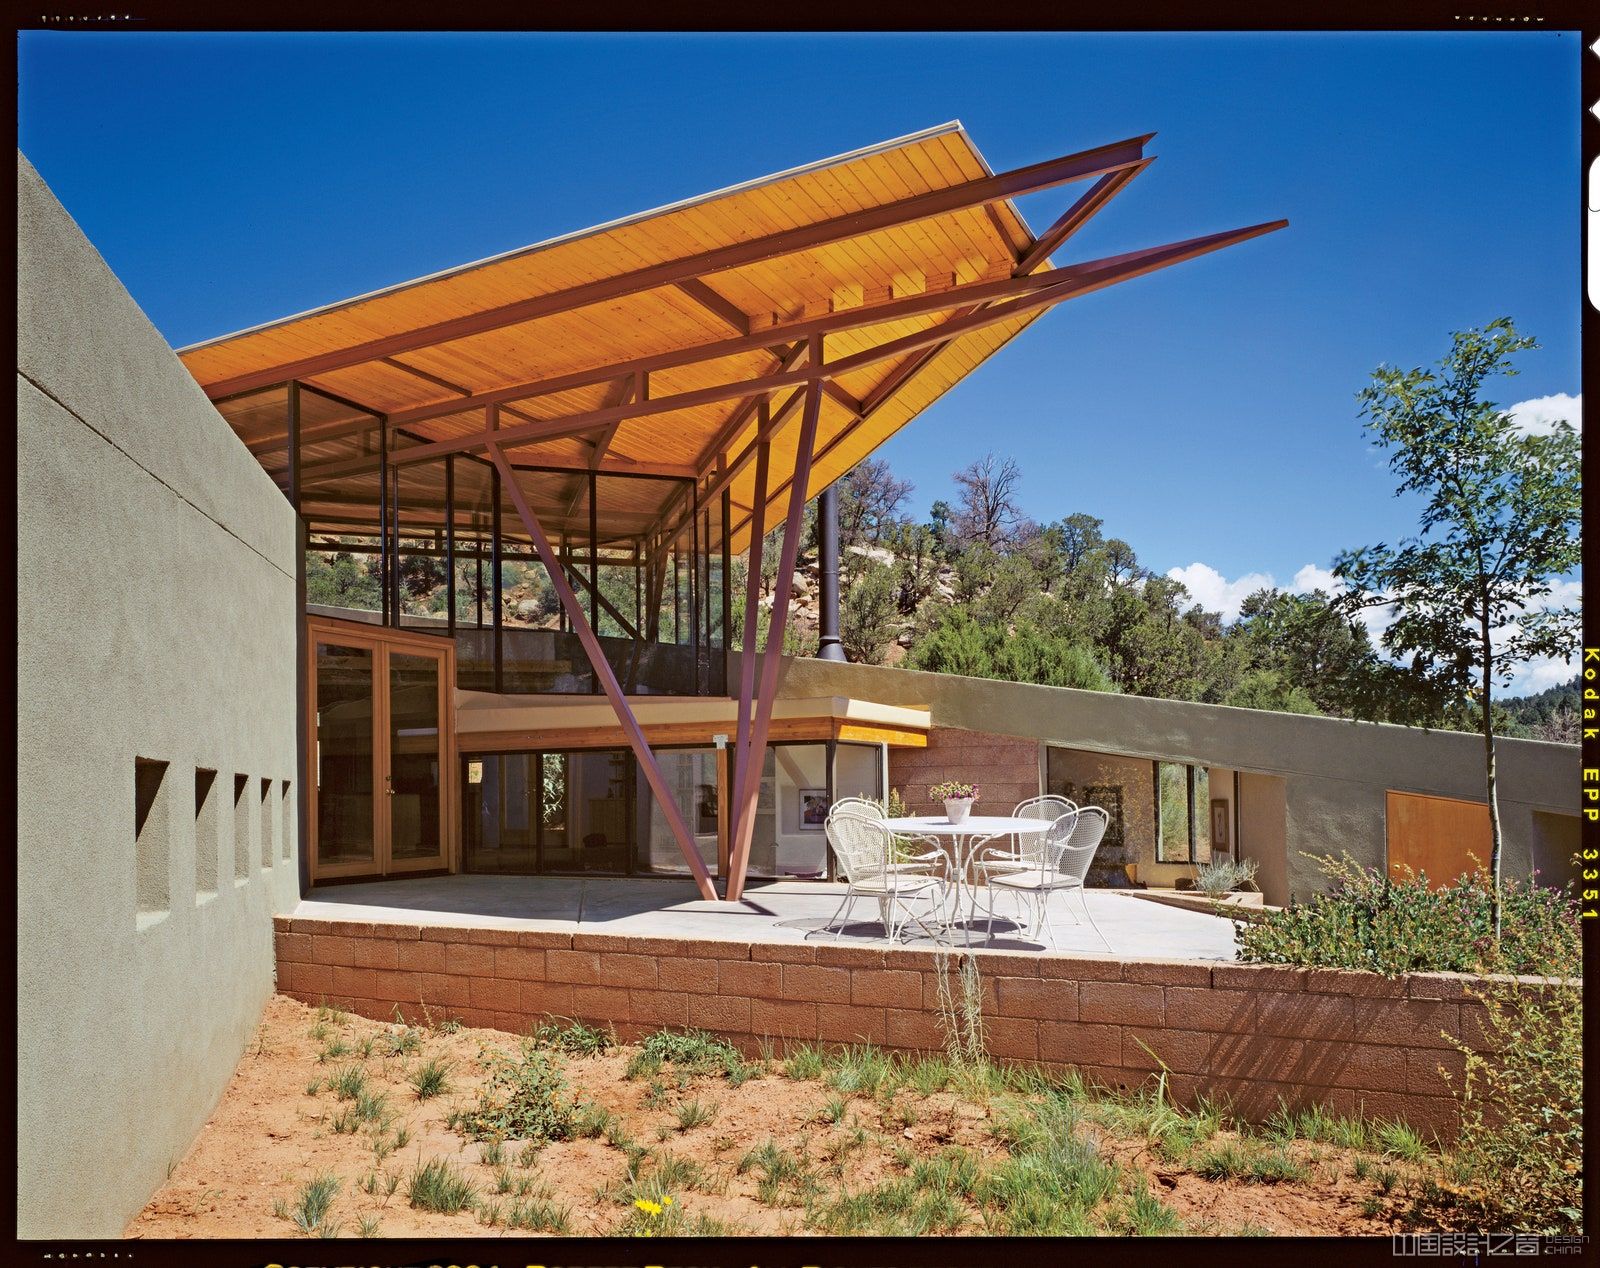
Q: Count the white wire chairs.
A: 4